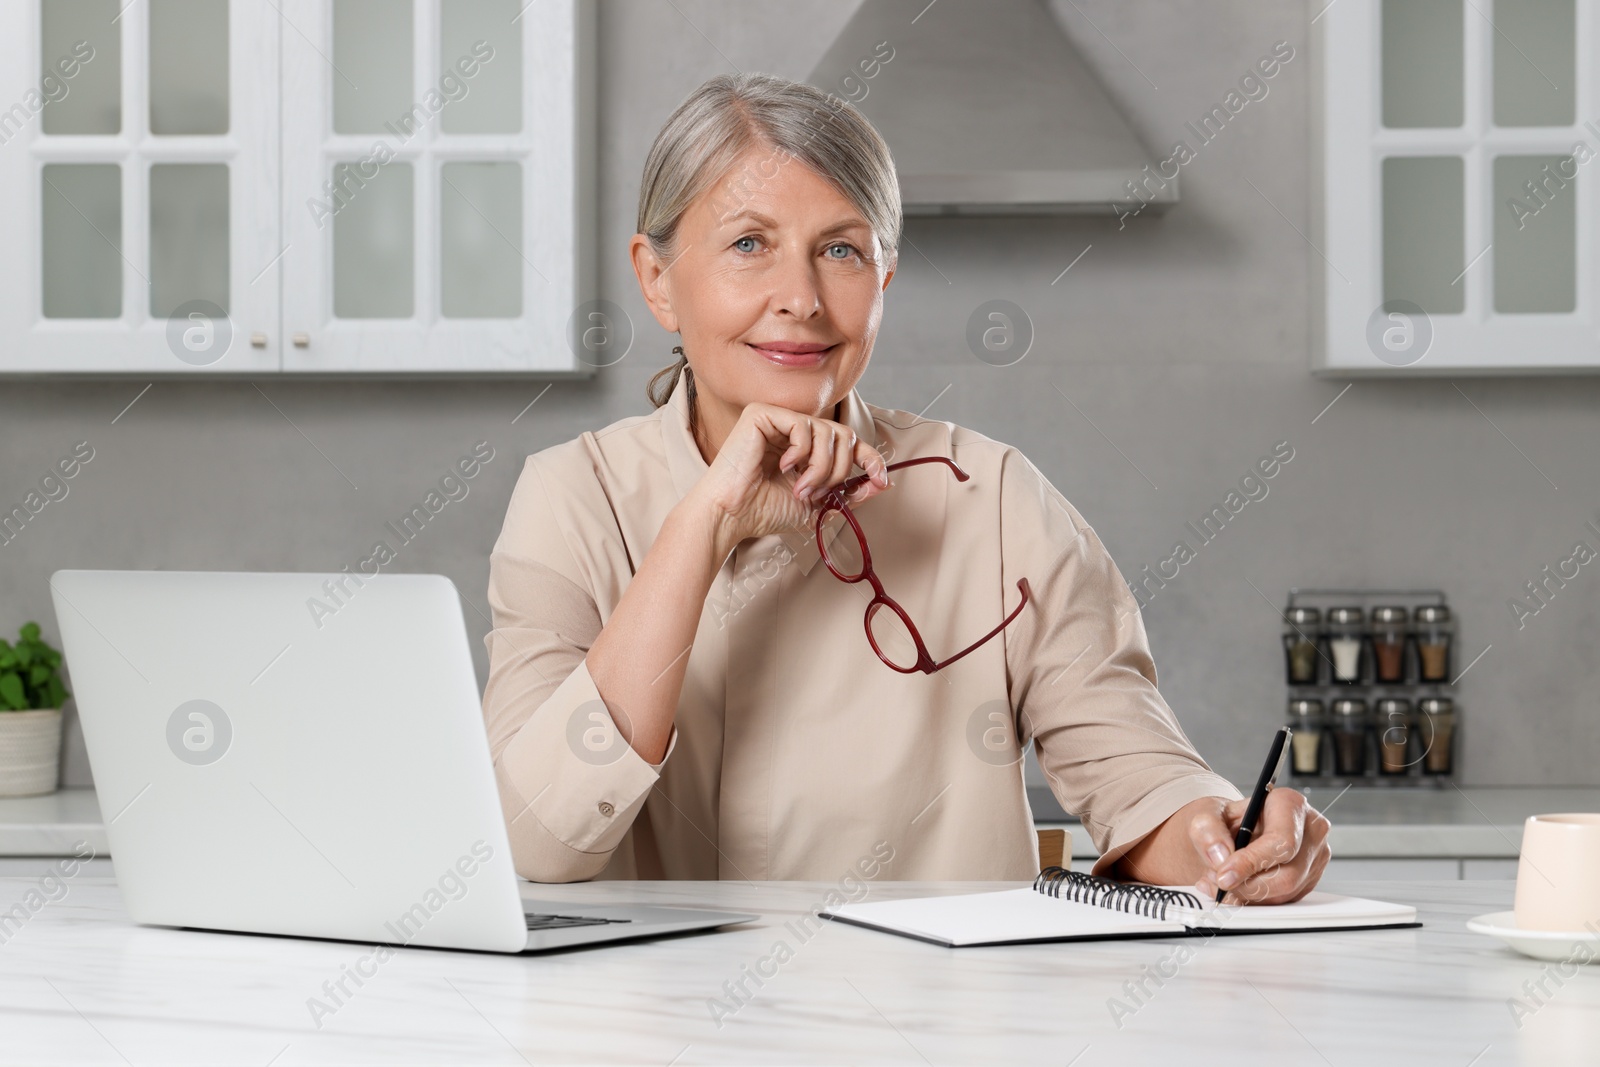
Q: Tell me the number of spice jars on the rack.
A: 8